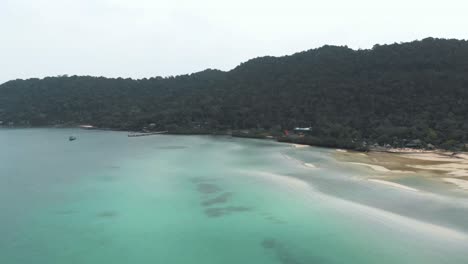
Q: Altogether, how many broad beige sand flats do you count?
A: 1